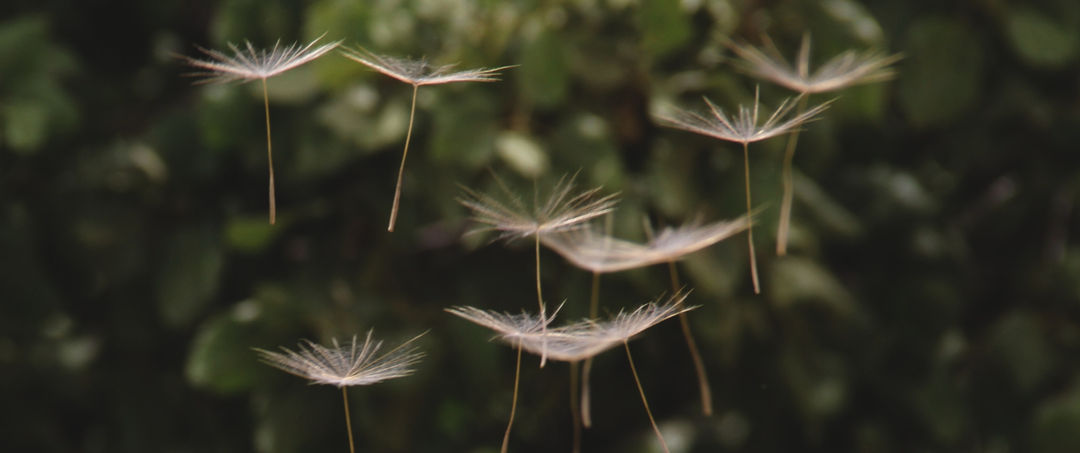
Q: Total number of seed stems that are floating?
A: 11